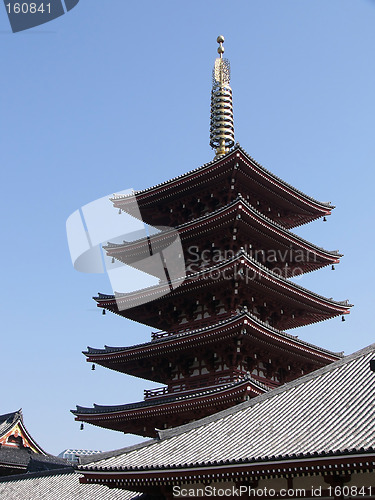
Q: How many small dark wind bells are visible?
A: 8